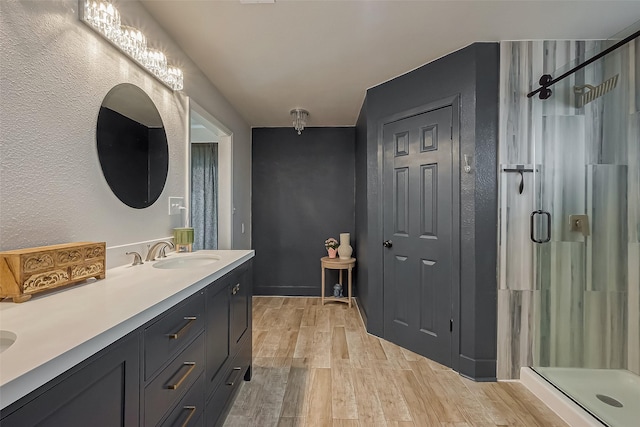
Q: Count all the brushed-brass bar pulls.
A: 4